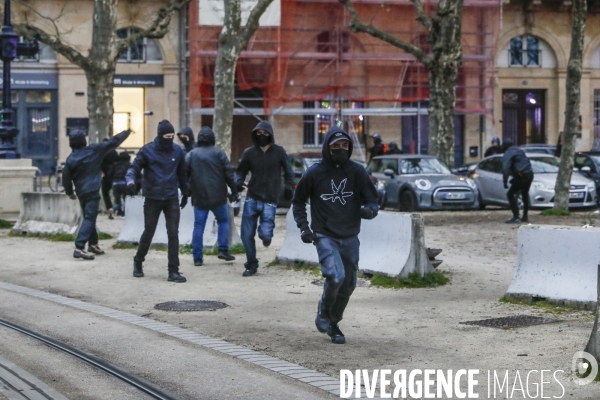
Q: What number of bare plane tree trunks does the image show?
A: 4